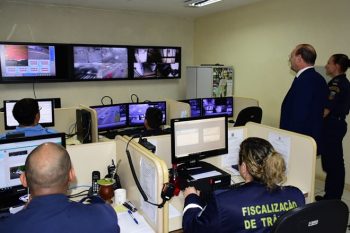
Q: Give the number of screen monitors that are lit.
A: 10